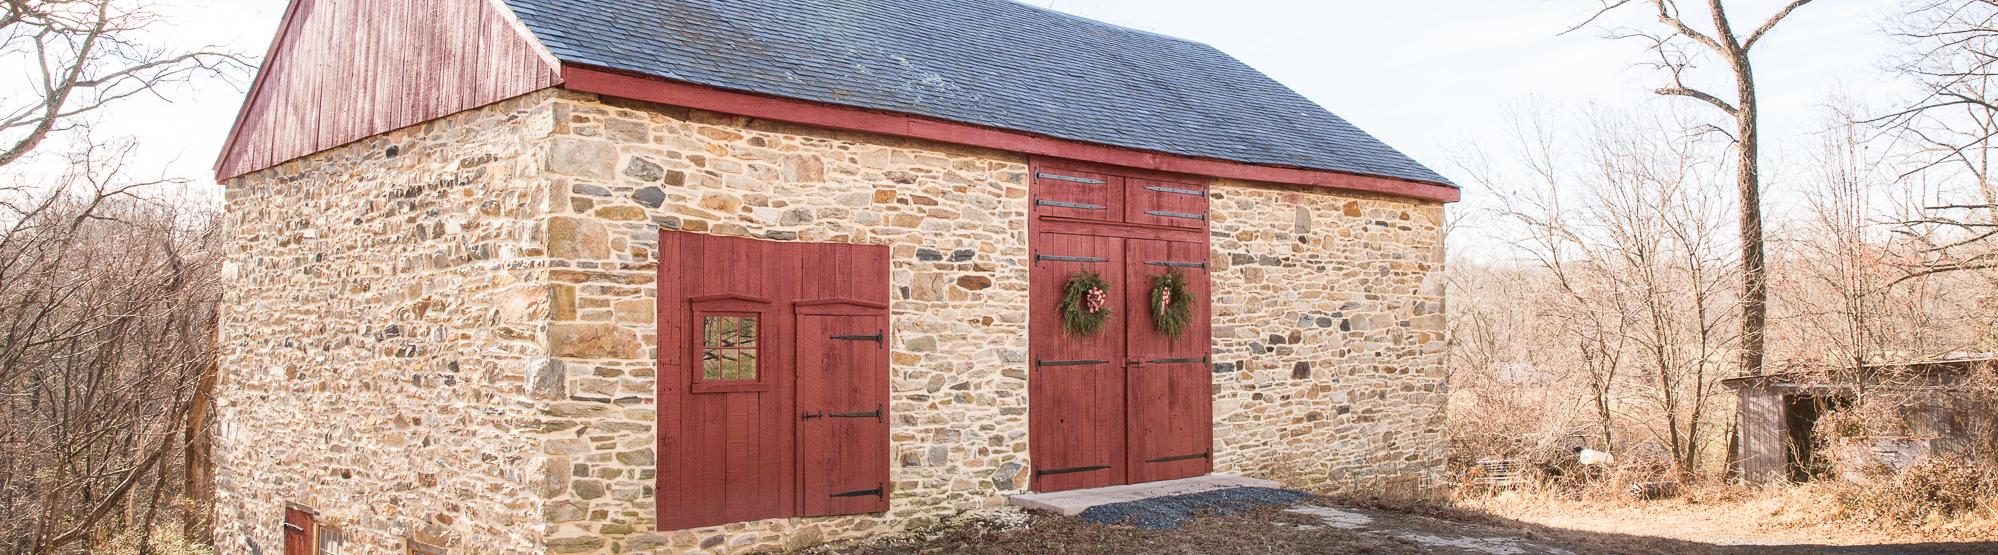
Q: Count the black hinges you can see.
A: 13